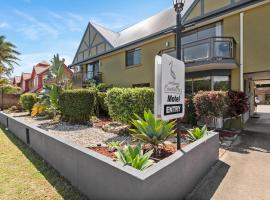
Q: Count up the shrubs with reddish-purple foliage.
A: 2